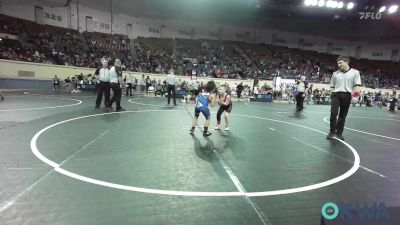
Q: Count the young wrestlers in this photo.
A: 2